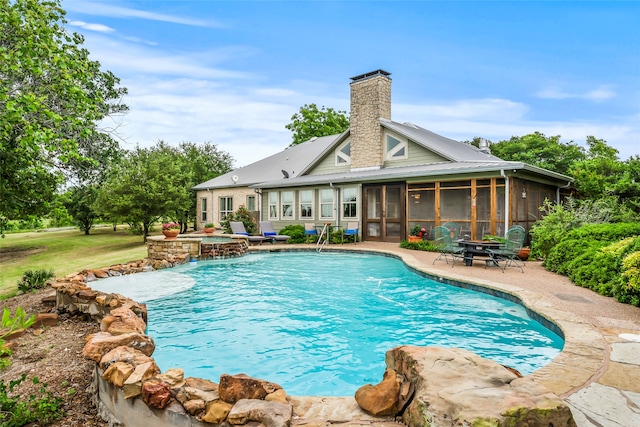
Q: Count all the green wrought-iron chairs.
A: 4